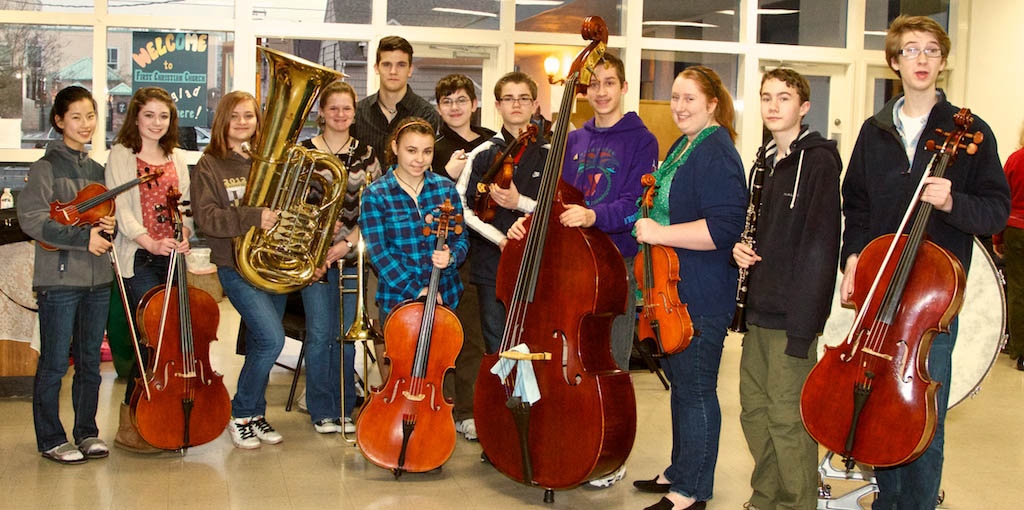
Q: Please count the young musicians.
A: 12